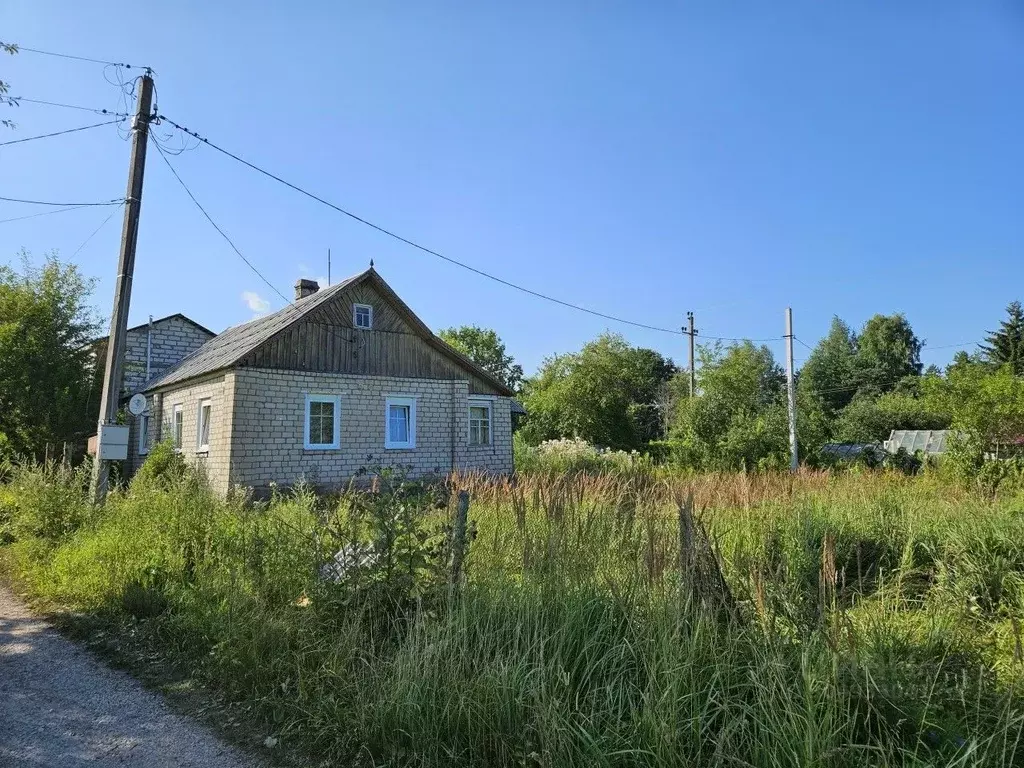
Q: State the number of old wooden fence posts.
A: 2